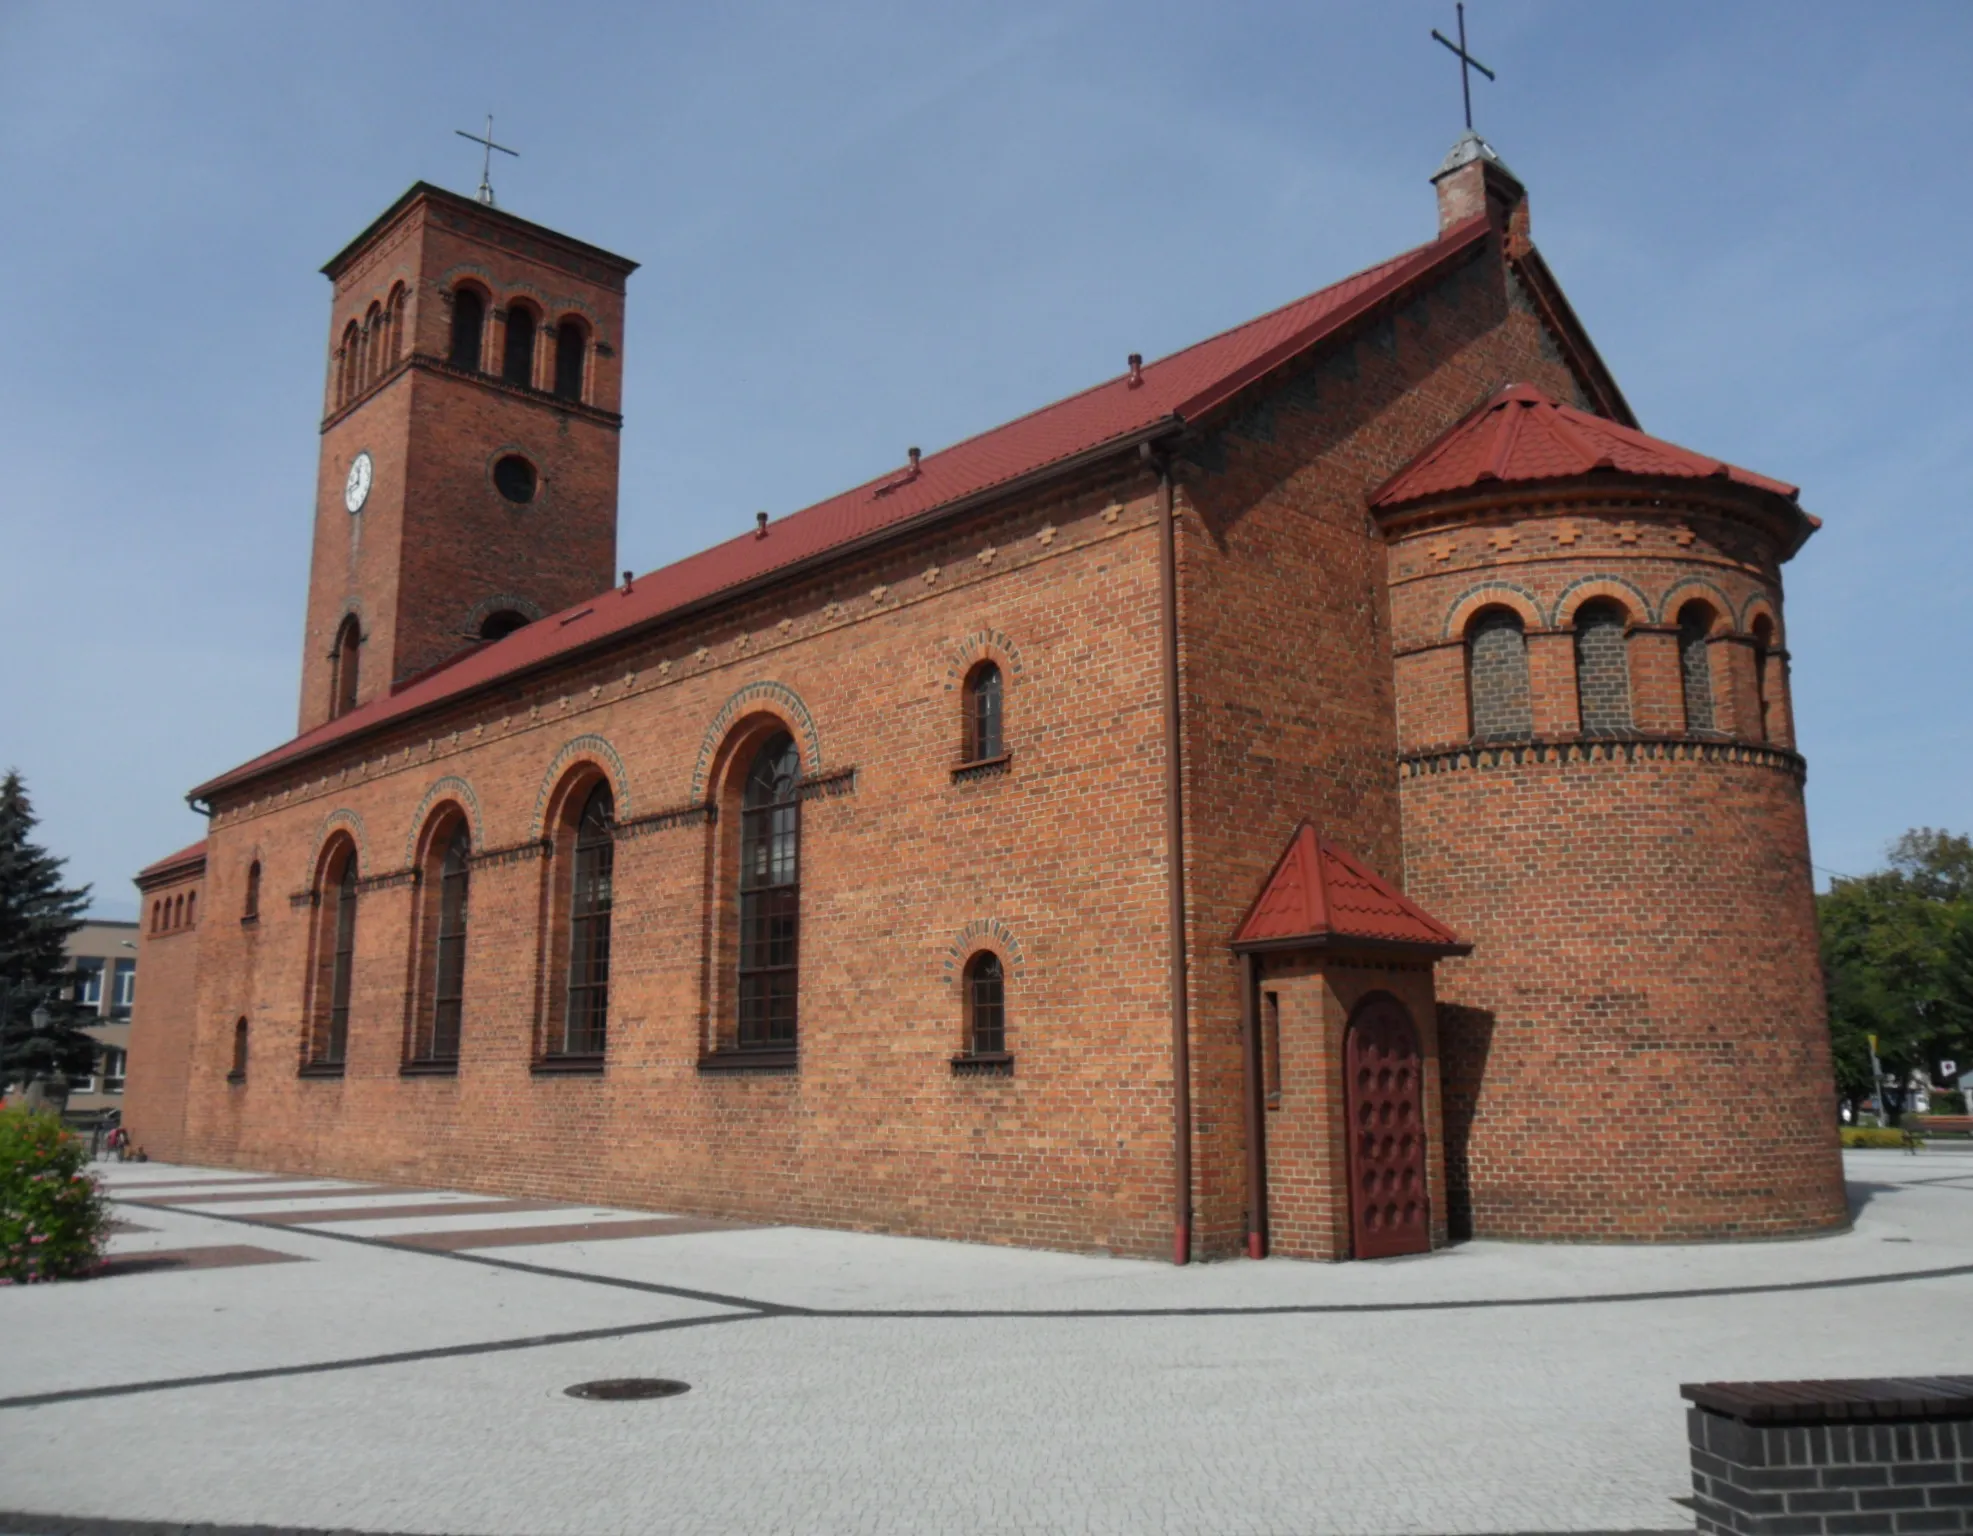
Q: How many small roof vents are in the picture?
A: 4